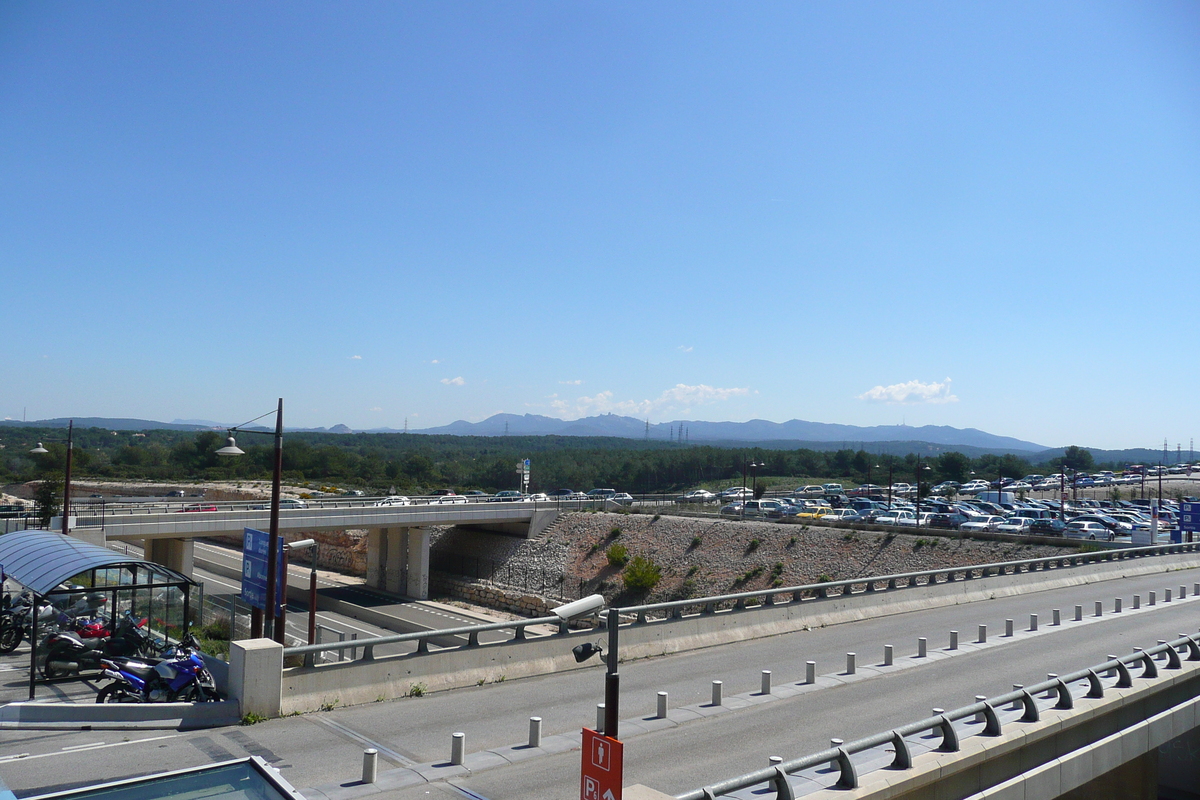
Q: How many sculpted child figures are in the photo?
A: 0